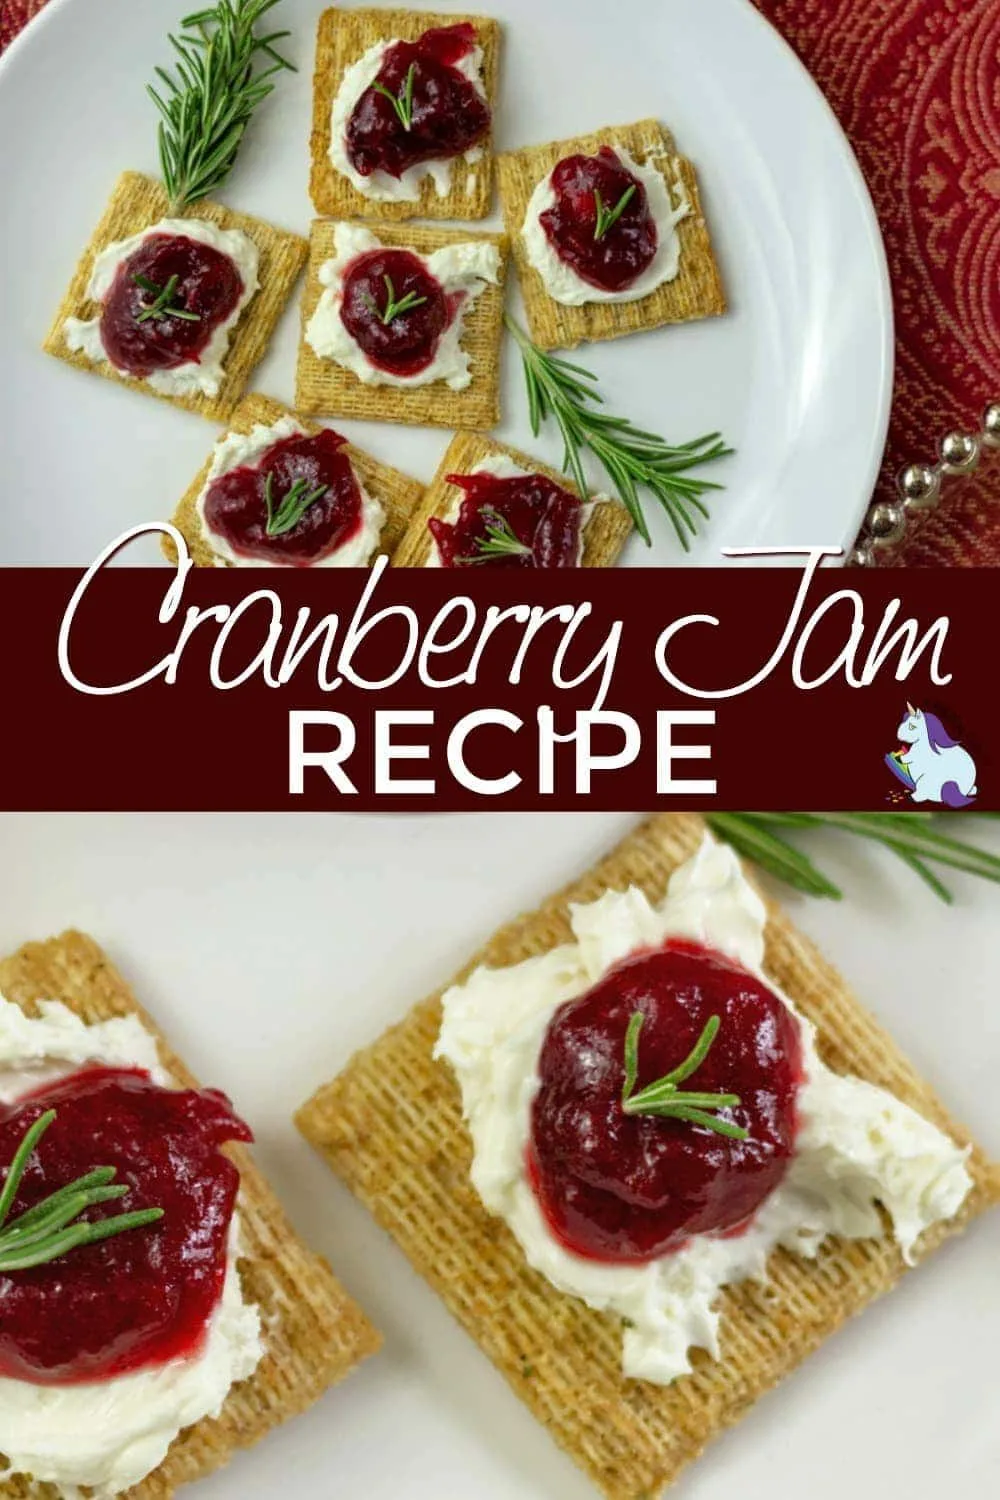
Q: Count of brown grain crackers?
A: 8